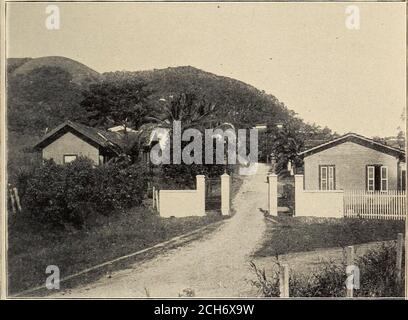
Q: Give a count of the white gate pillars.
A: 4